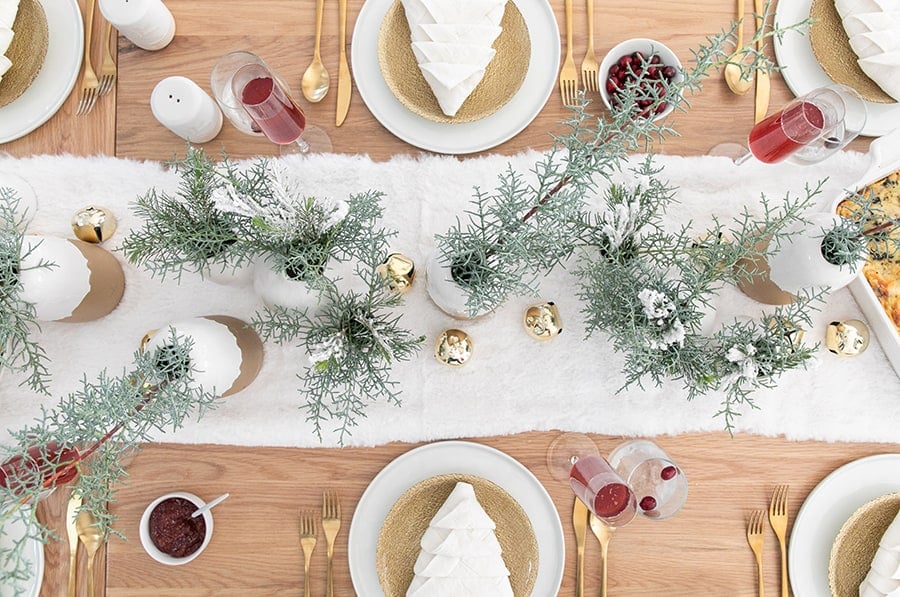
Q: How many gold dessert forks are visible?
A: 4